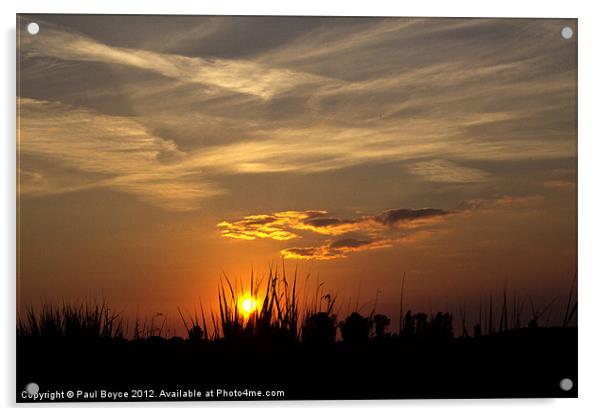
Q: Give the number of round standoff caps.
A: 4